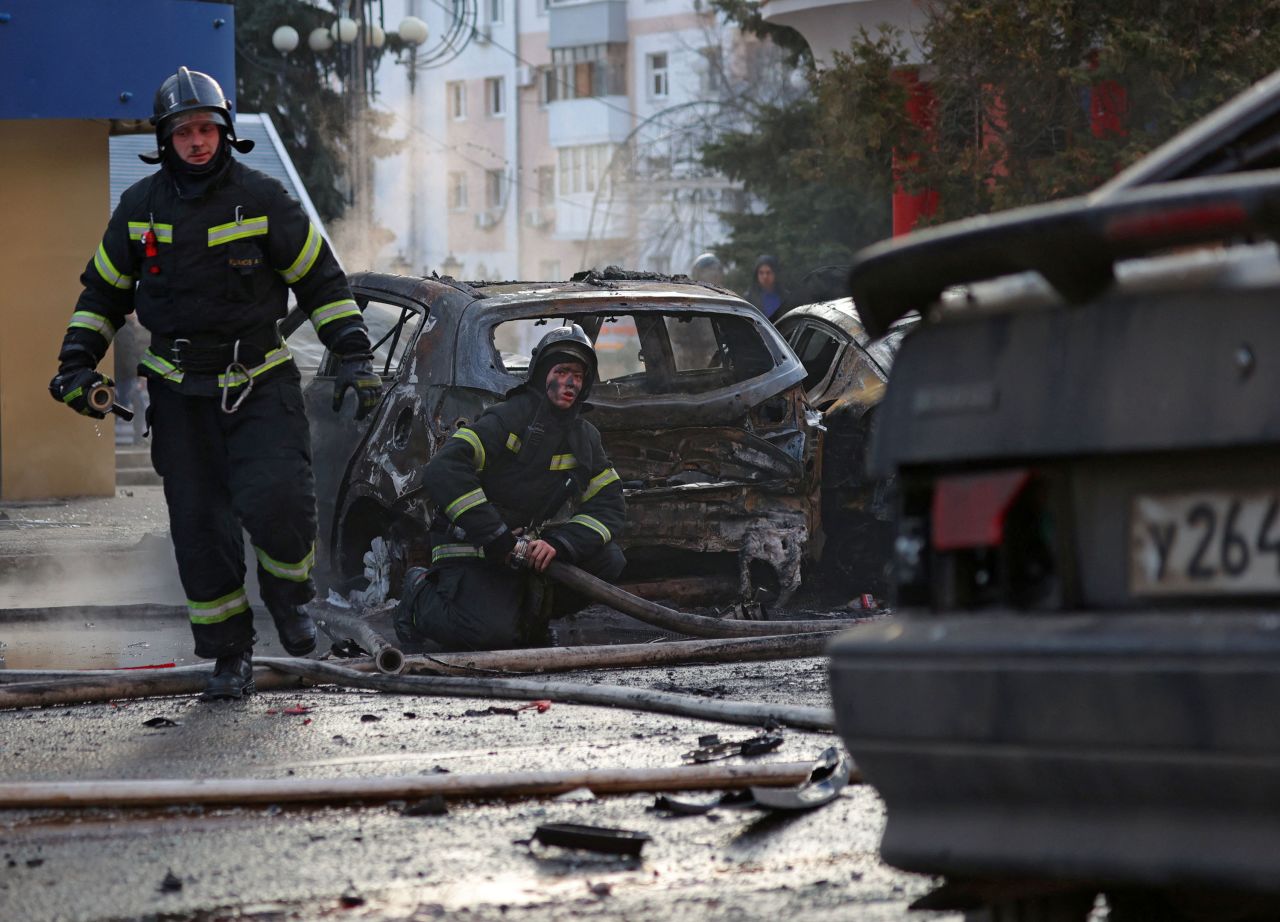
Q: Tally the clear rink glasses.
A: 0